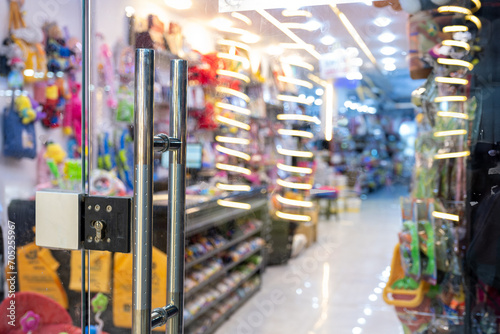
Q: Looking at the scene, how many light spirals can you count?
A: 3